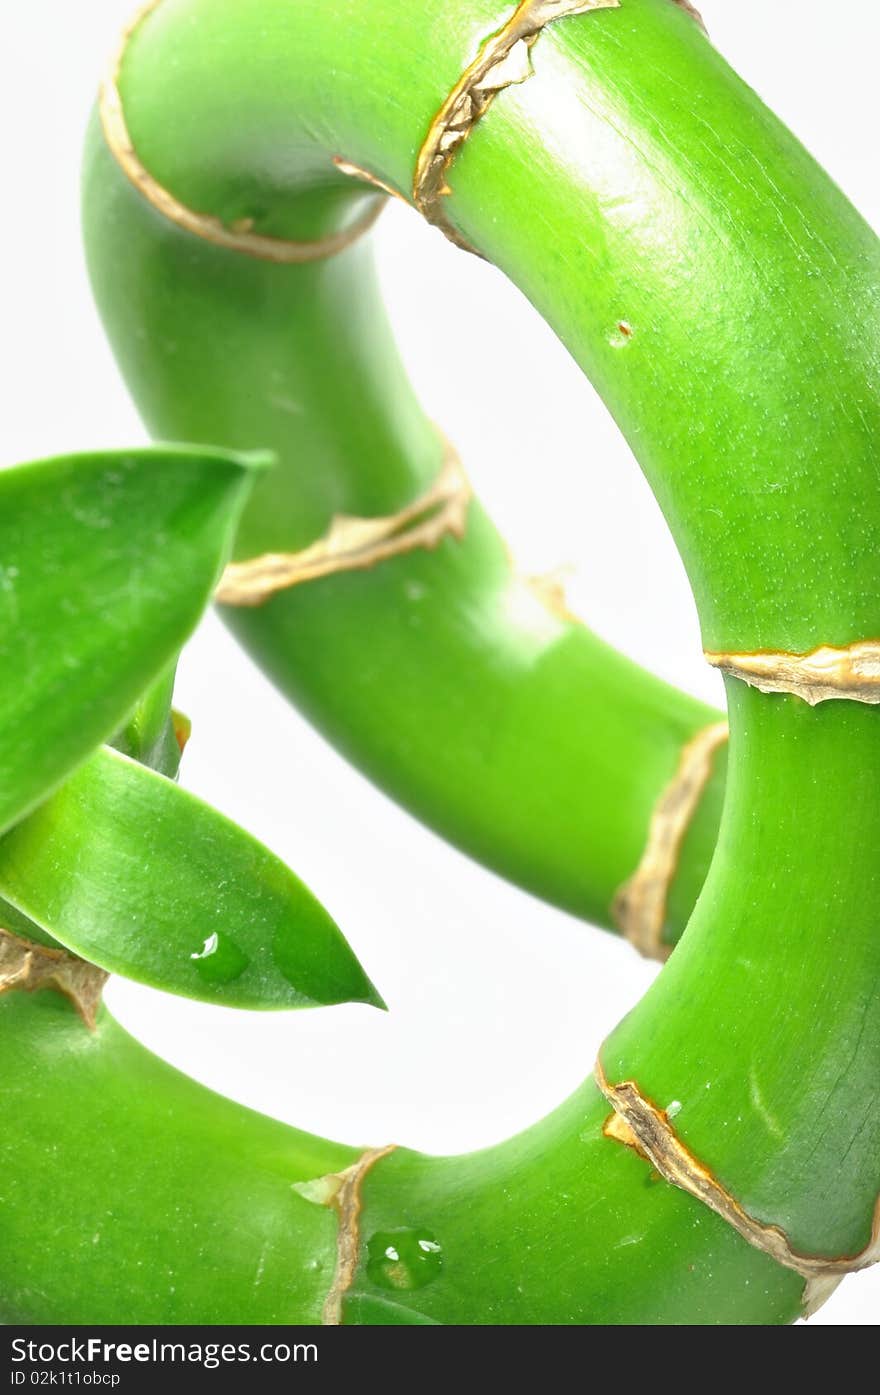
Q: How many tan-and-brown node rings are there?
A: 8